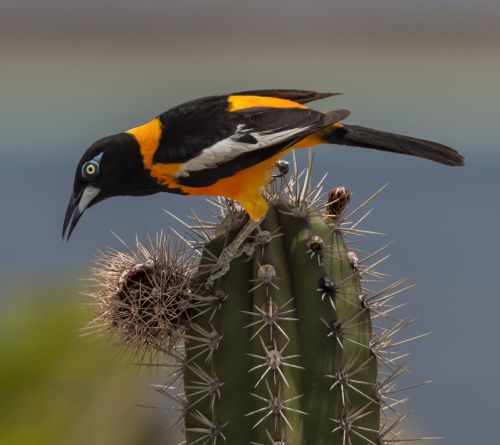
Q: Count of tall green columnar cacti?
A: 1